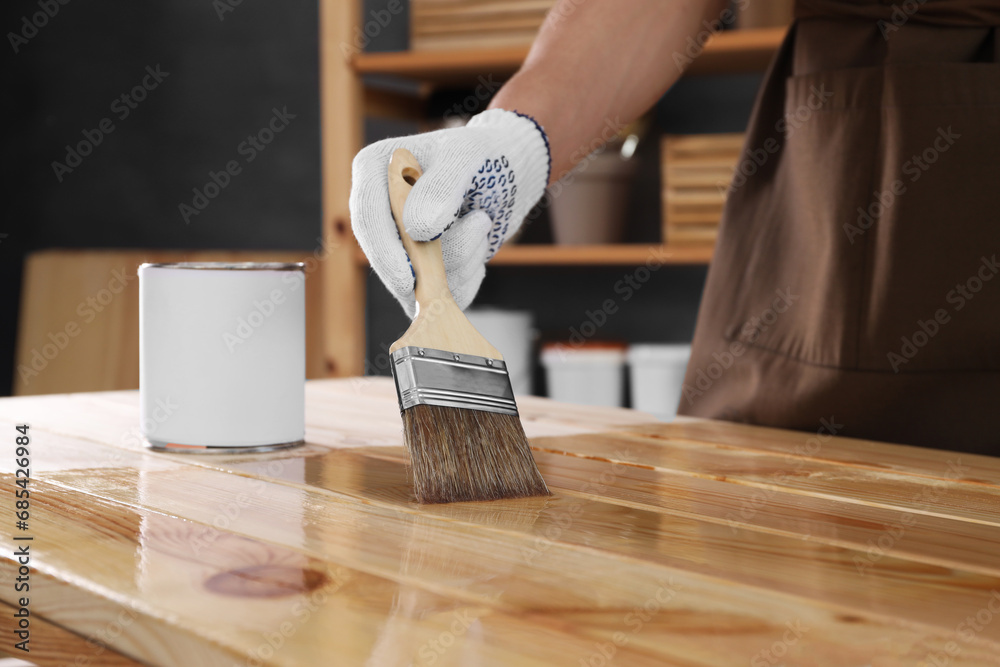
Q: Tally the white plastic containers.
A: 3